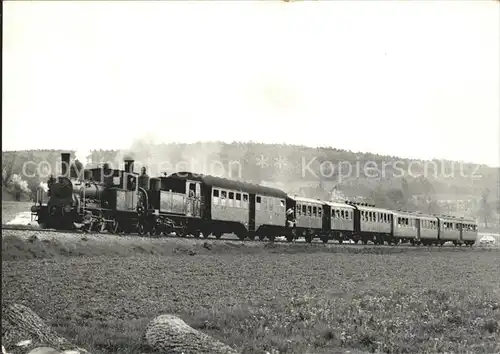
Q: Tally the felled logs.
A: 2